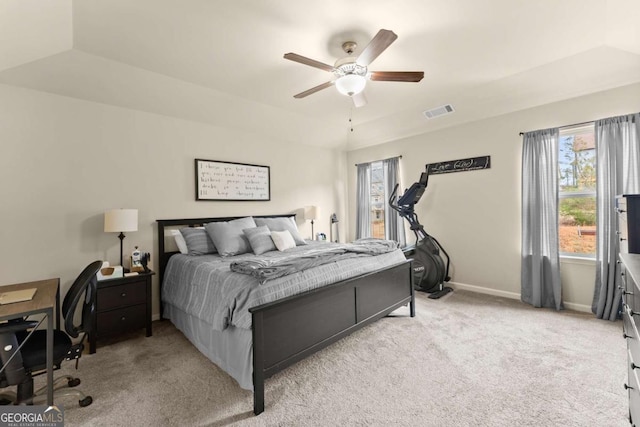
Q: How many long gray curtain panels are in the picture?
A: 4